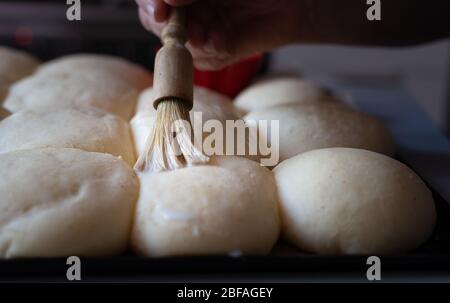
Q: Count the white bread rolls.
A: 9